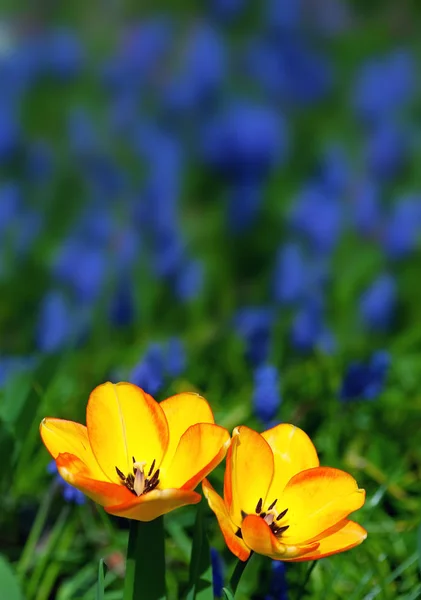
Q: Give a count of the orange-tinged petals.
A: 12